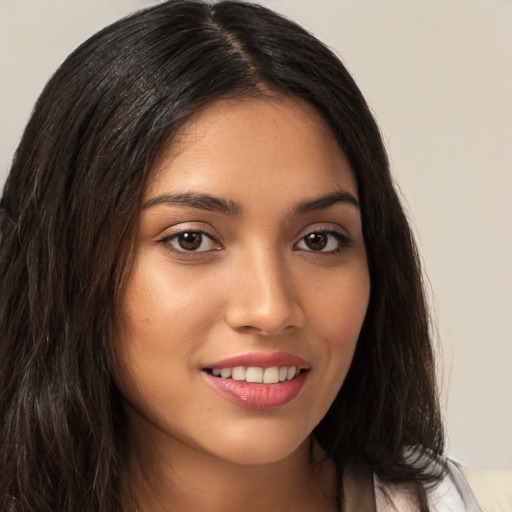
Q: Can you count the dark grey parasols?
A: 0